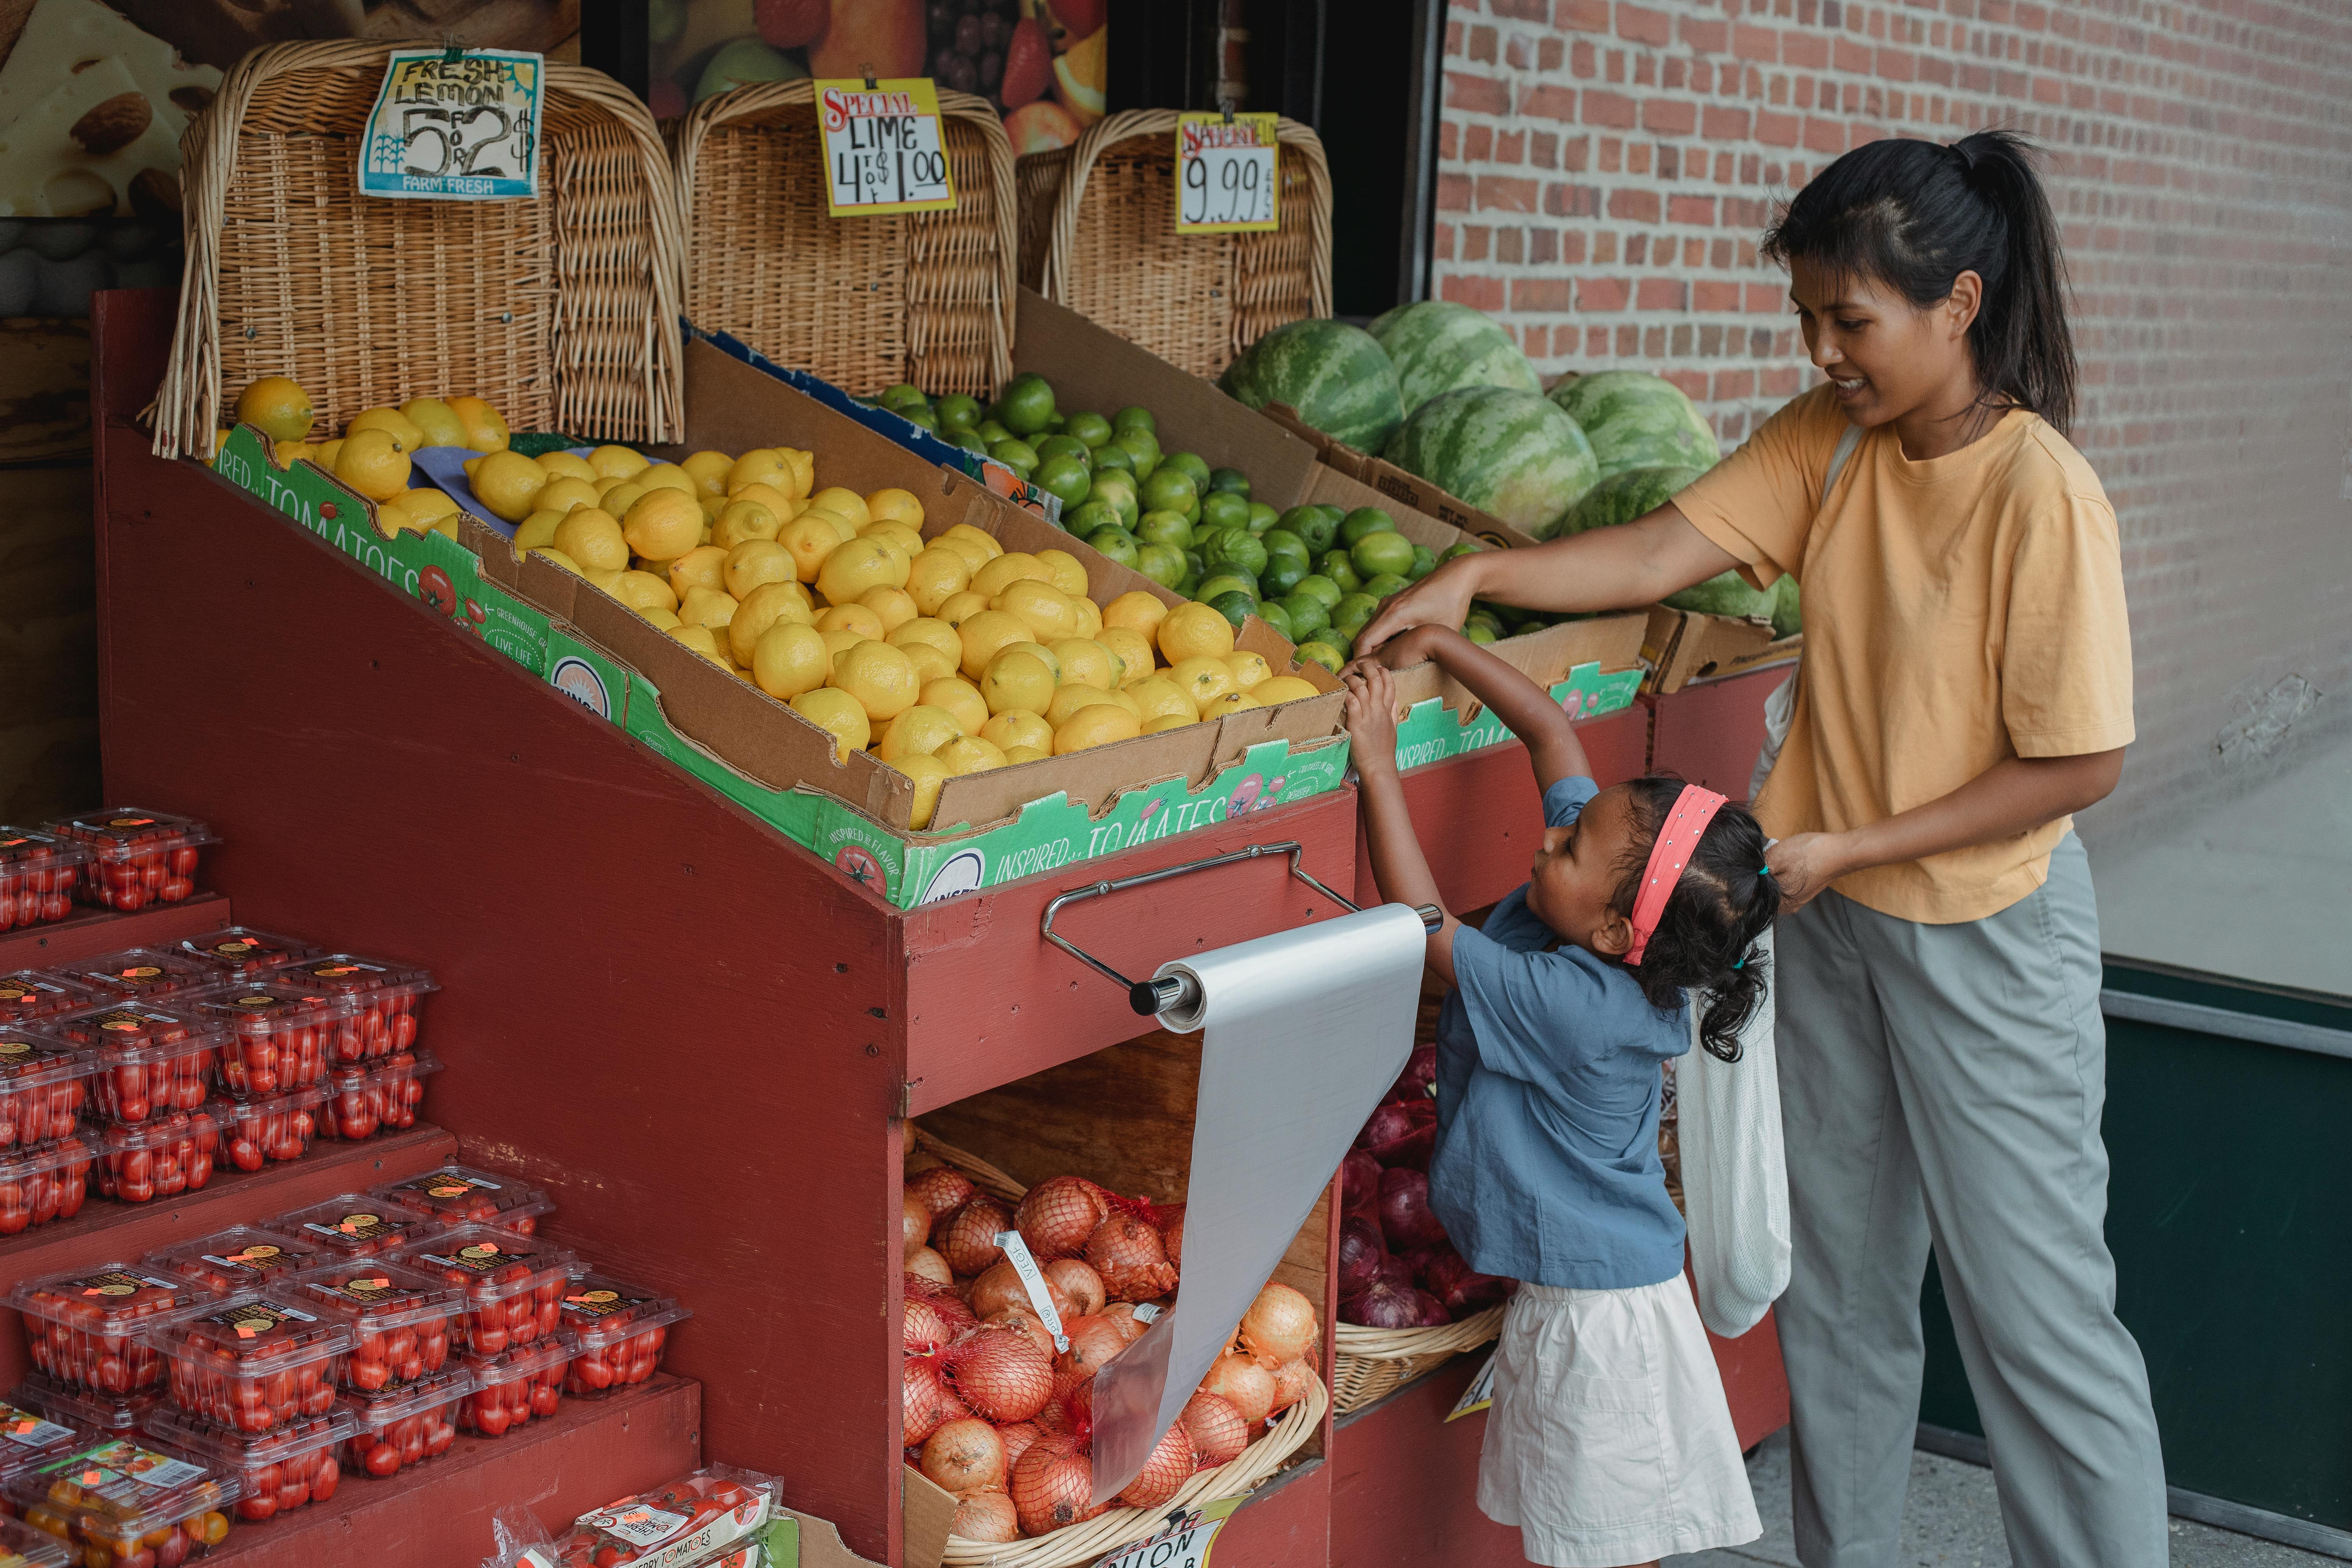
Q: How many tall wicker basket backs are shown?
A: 3